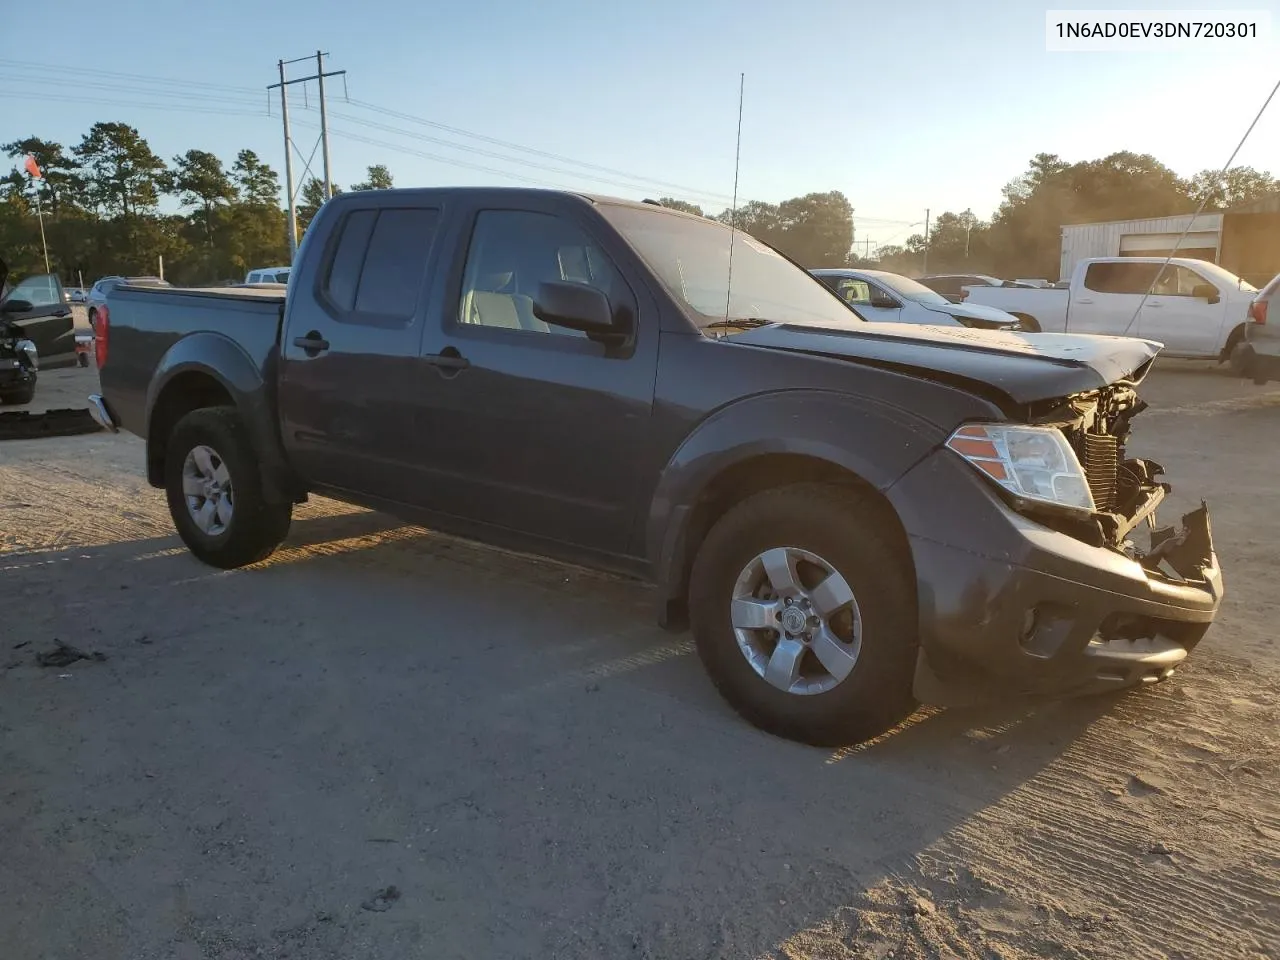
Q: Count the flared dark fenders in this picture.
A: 2